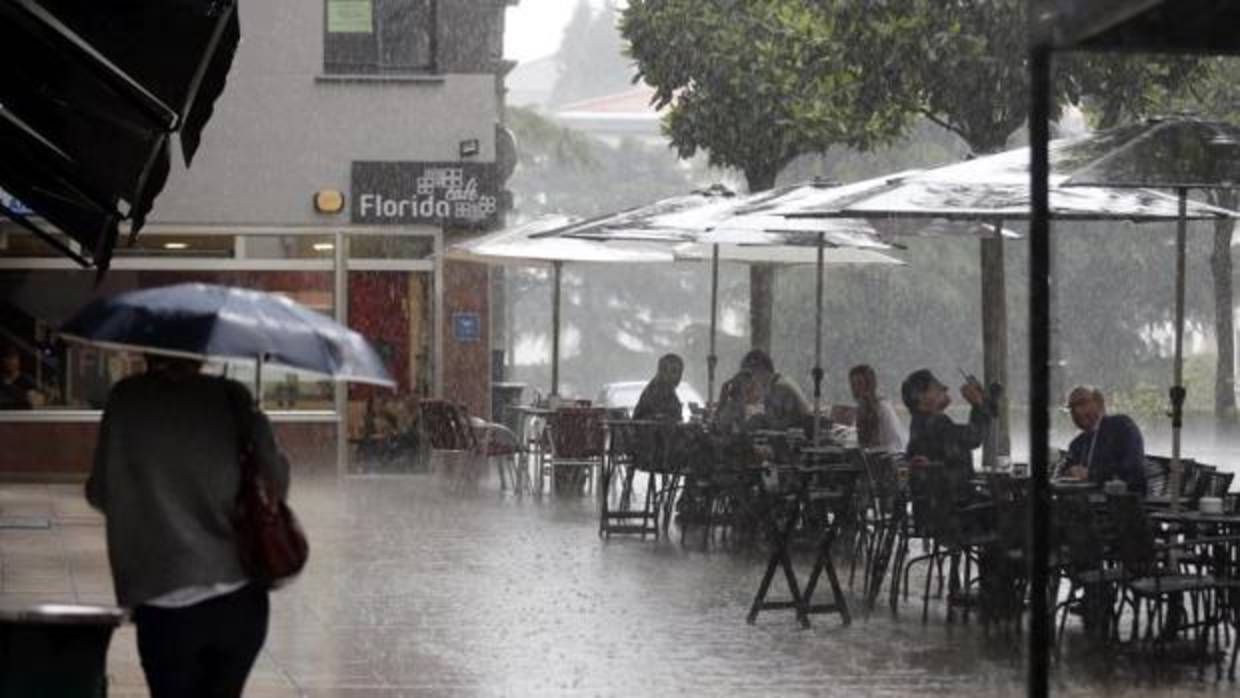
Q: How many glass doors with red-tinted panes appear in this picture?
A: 1